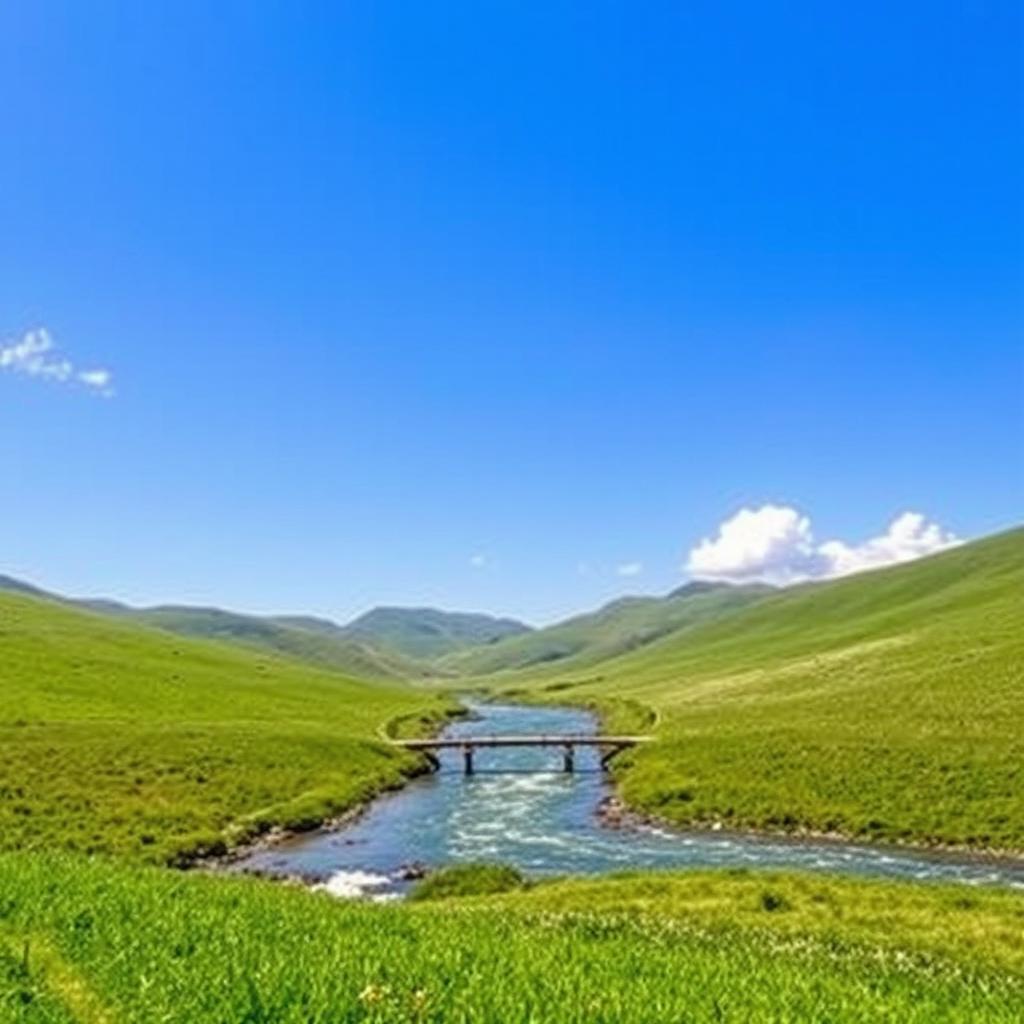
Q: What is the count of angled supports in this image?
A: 2